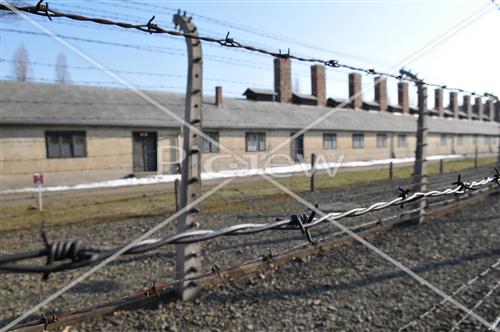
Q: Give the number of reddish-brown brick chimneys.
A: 11